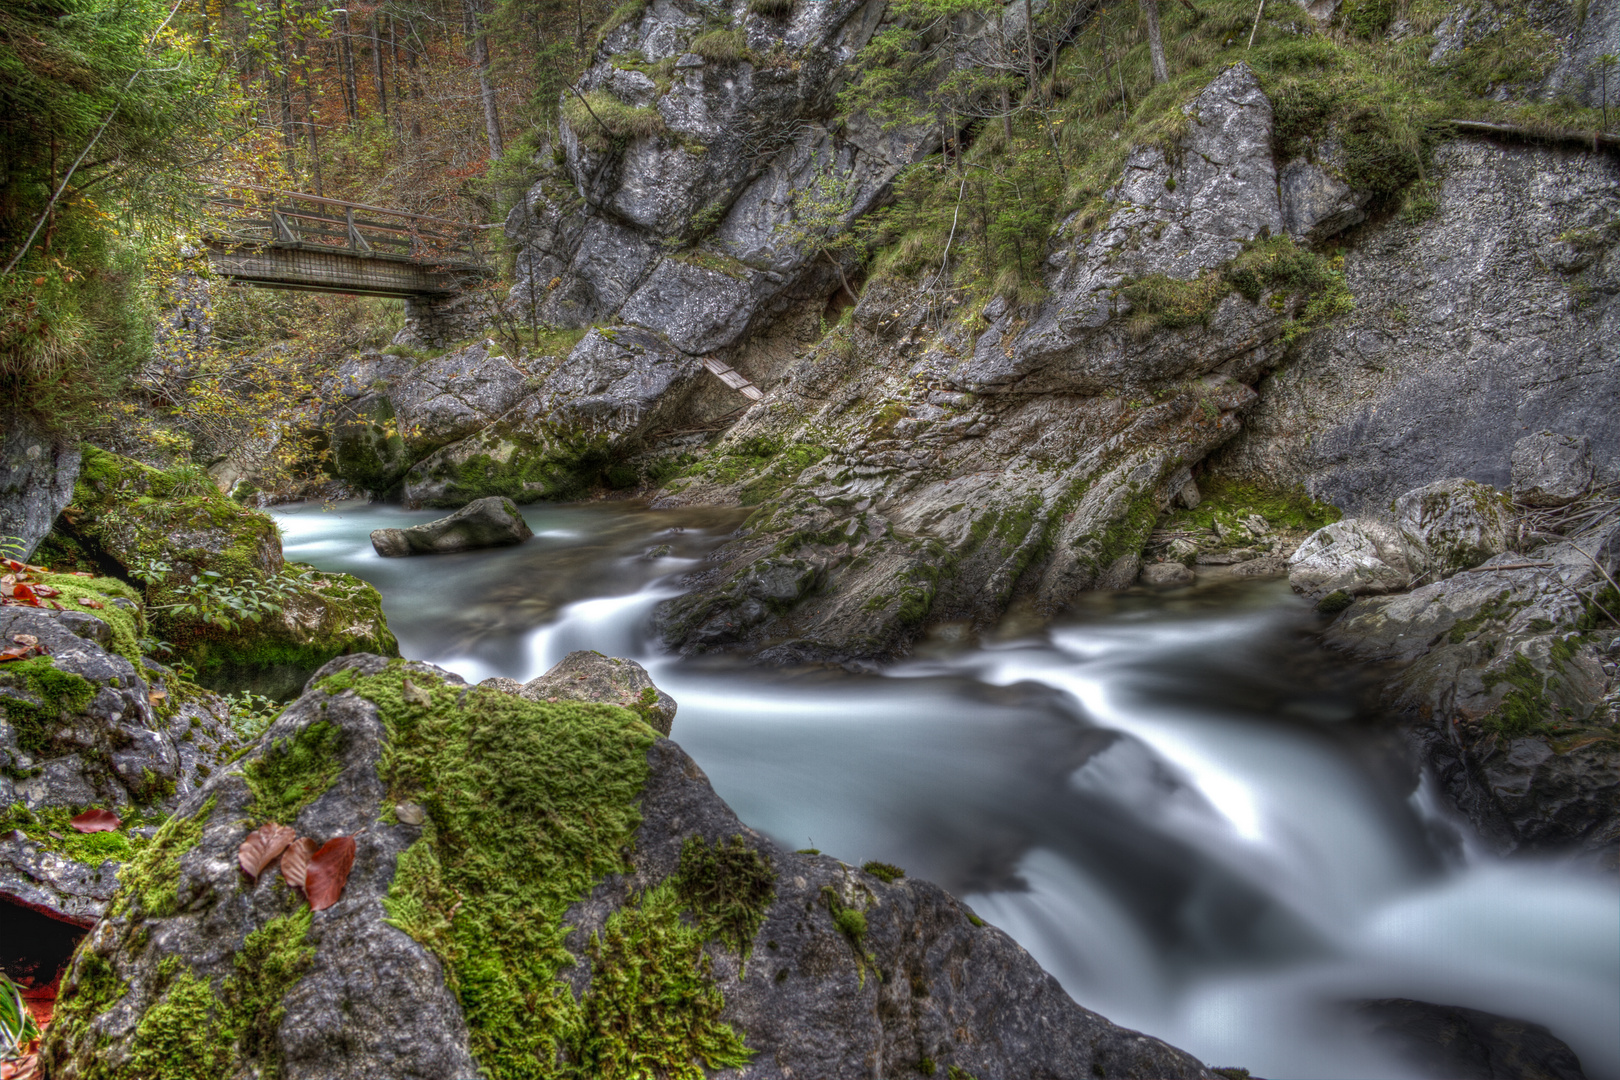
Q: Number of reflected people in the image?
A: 0